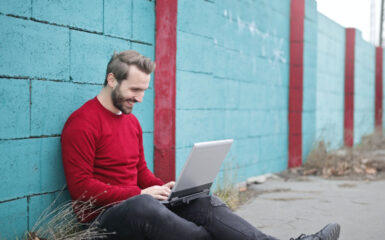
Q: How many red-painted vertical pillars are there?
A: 4